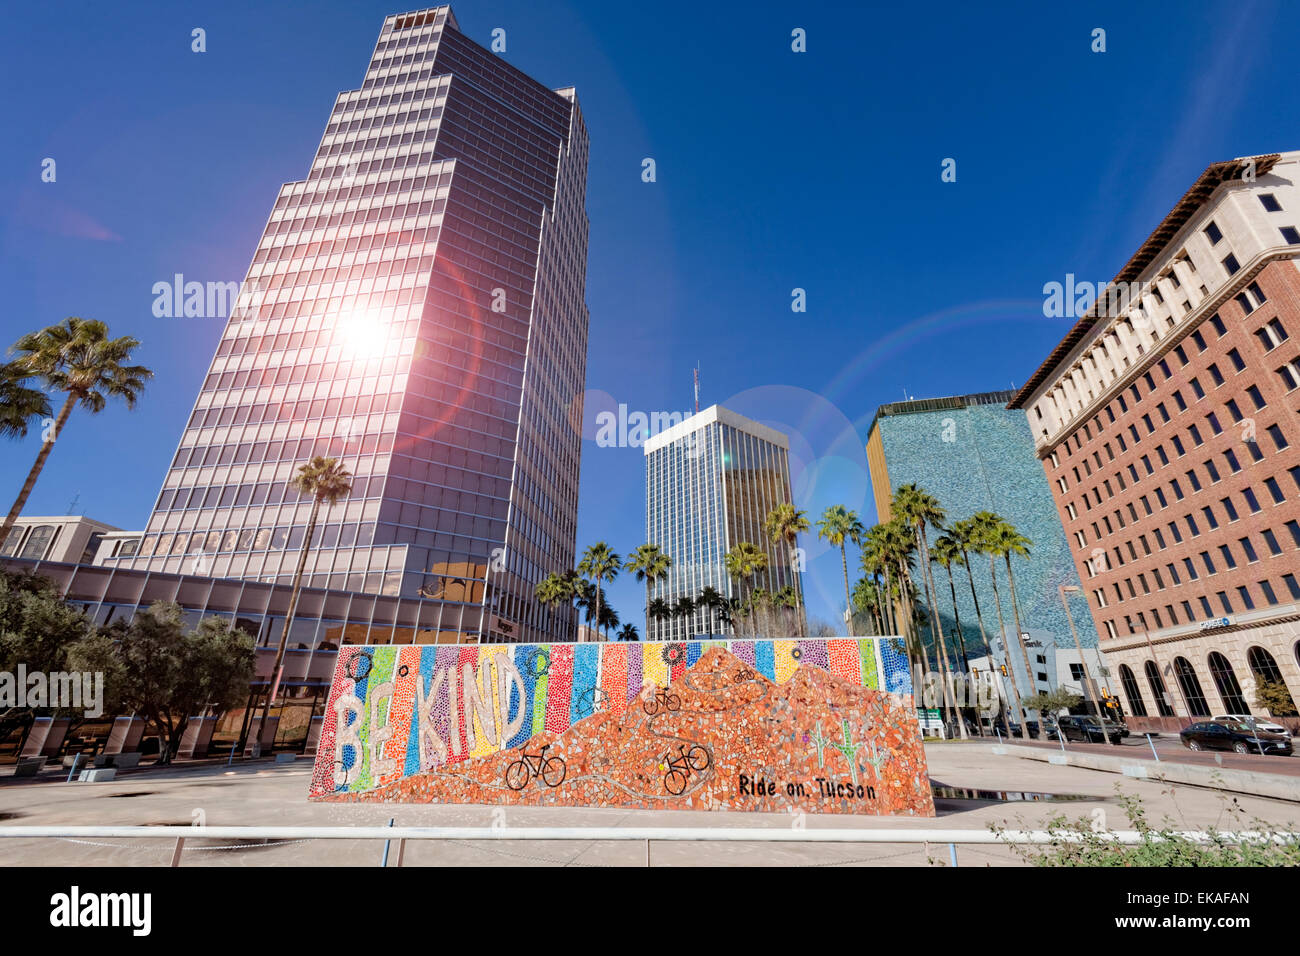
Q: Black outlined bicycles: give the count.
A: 4